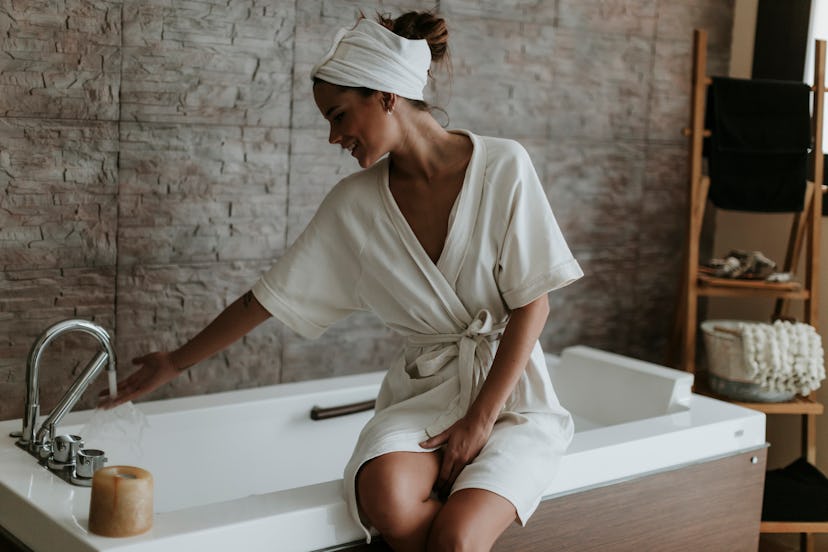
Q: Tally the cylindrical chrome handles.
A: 2